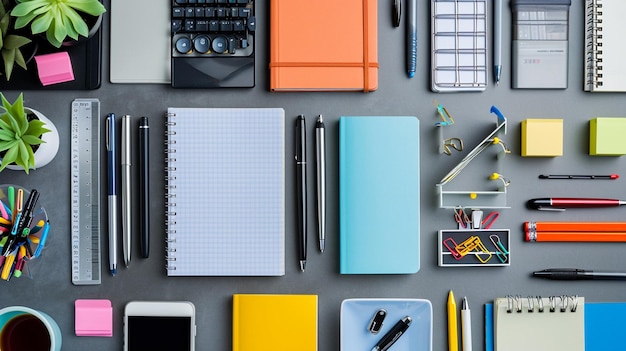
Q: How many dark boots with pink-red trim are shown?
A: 0